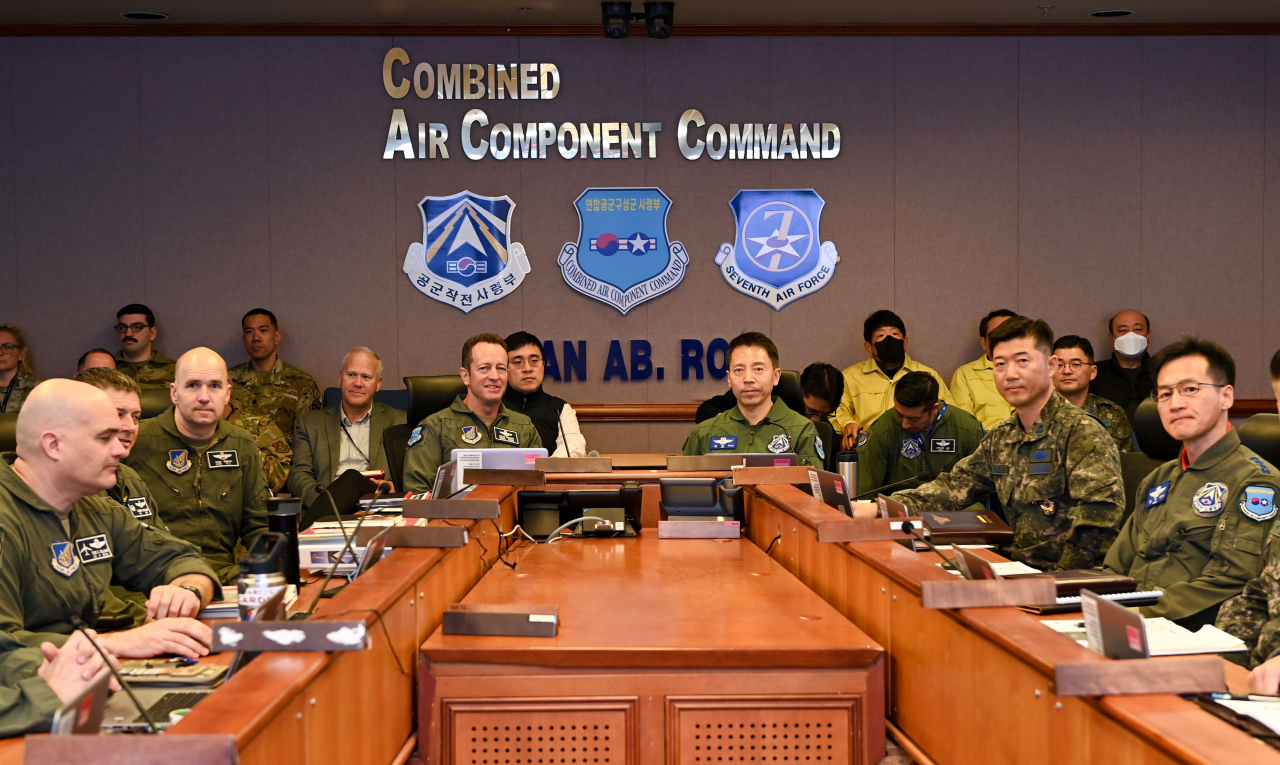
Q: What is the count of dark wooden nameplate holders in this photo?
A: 13